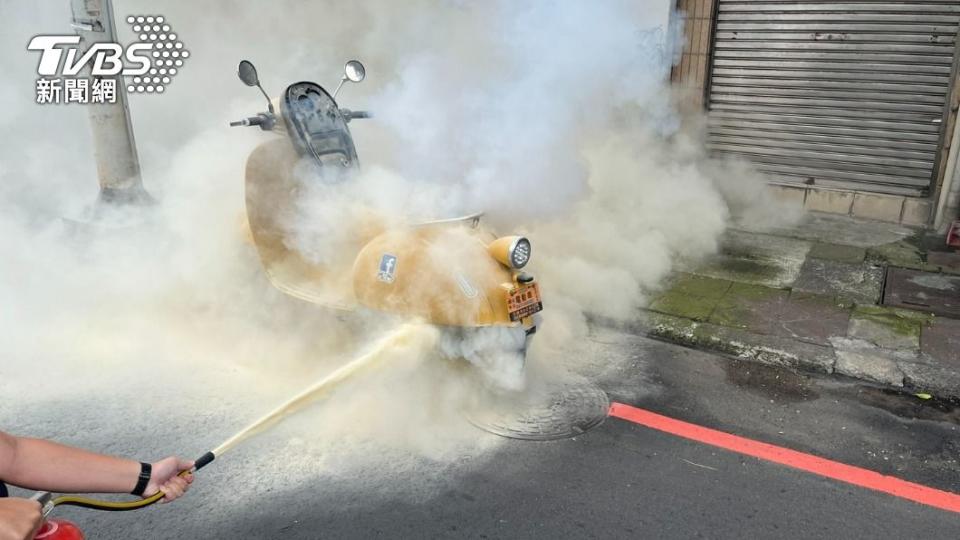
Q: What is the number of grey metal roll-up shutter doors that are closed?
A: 1